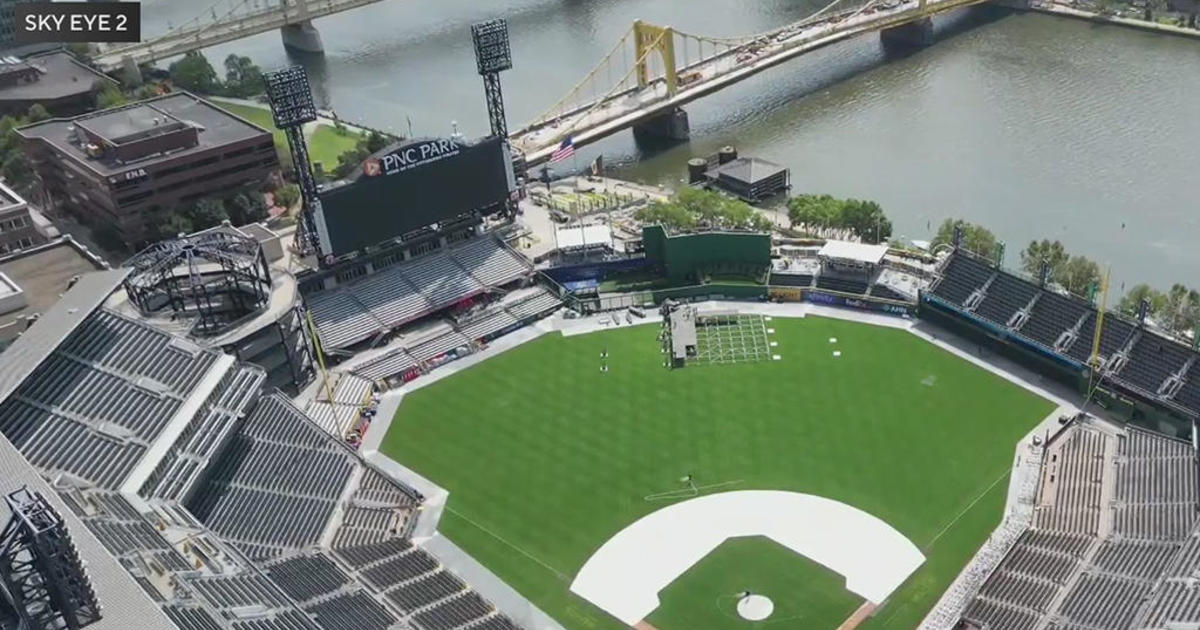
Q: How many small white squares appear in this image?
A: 6